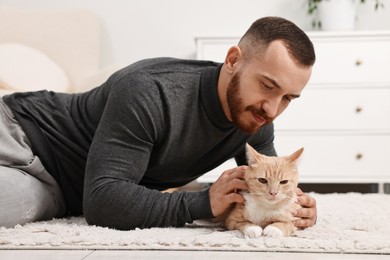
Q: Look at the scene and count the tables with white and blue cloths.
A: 0